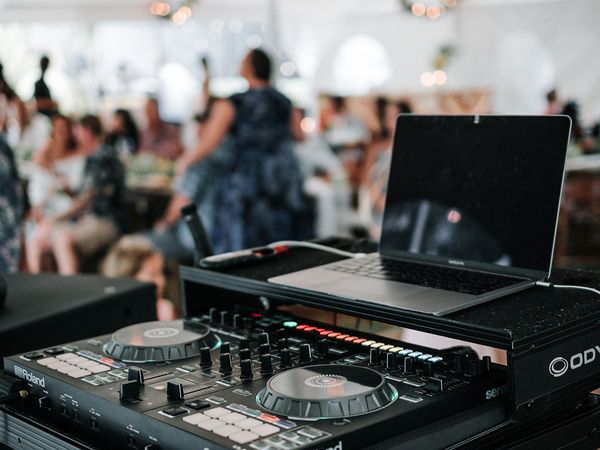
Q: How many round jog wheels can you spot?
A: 2